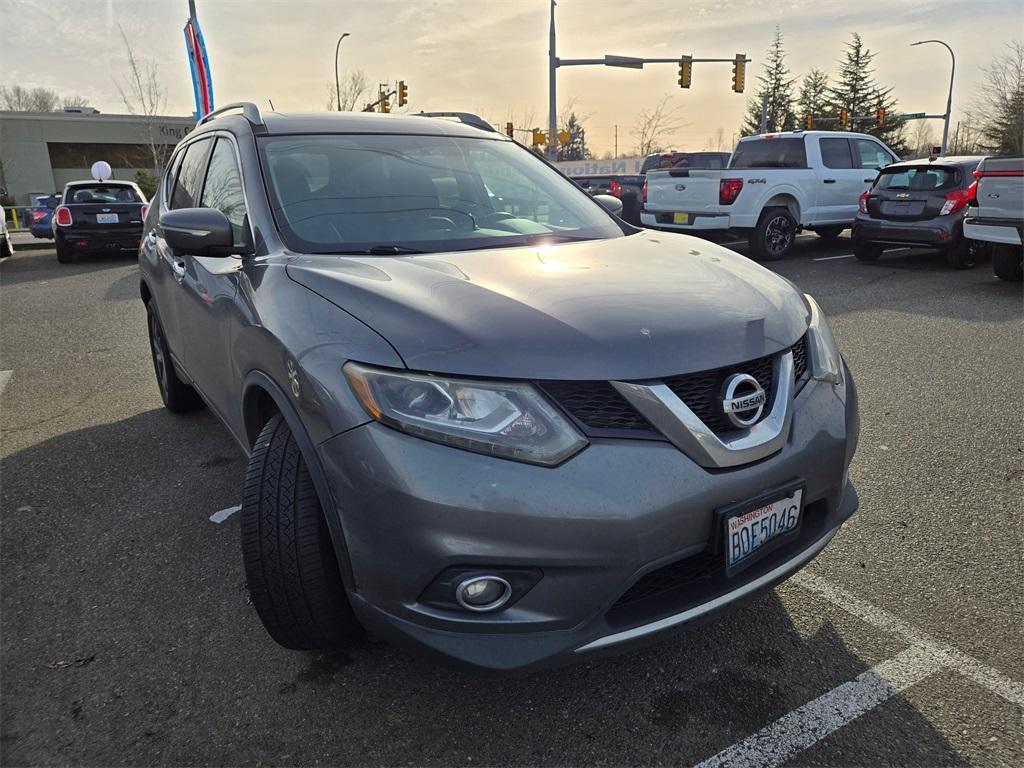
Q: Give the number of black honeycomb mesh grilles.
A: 4